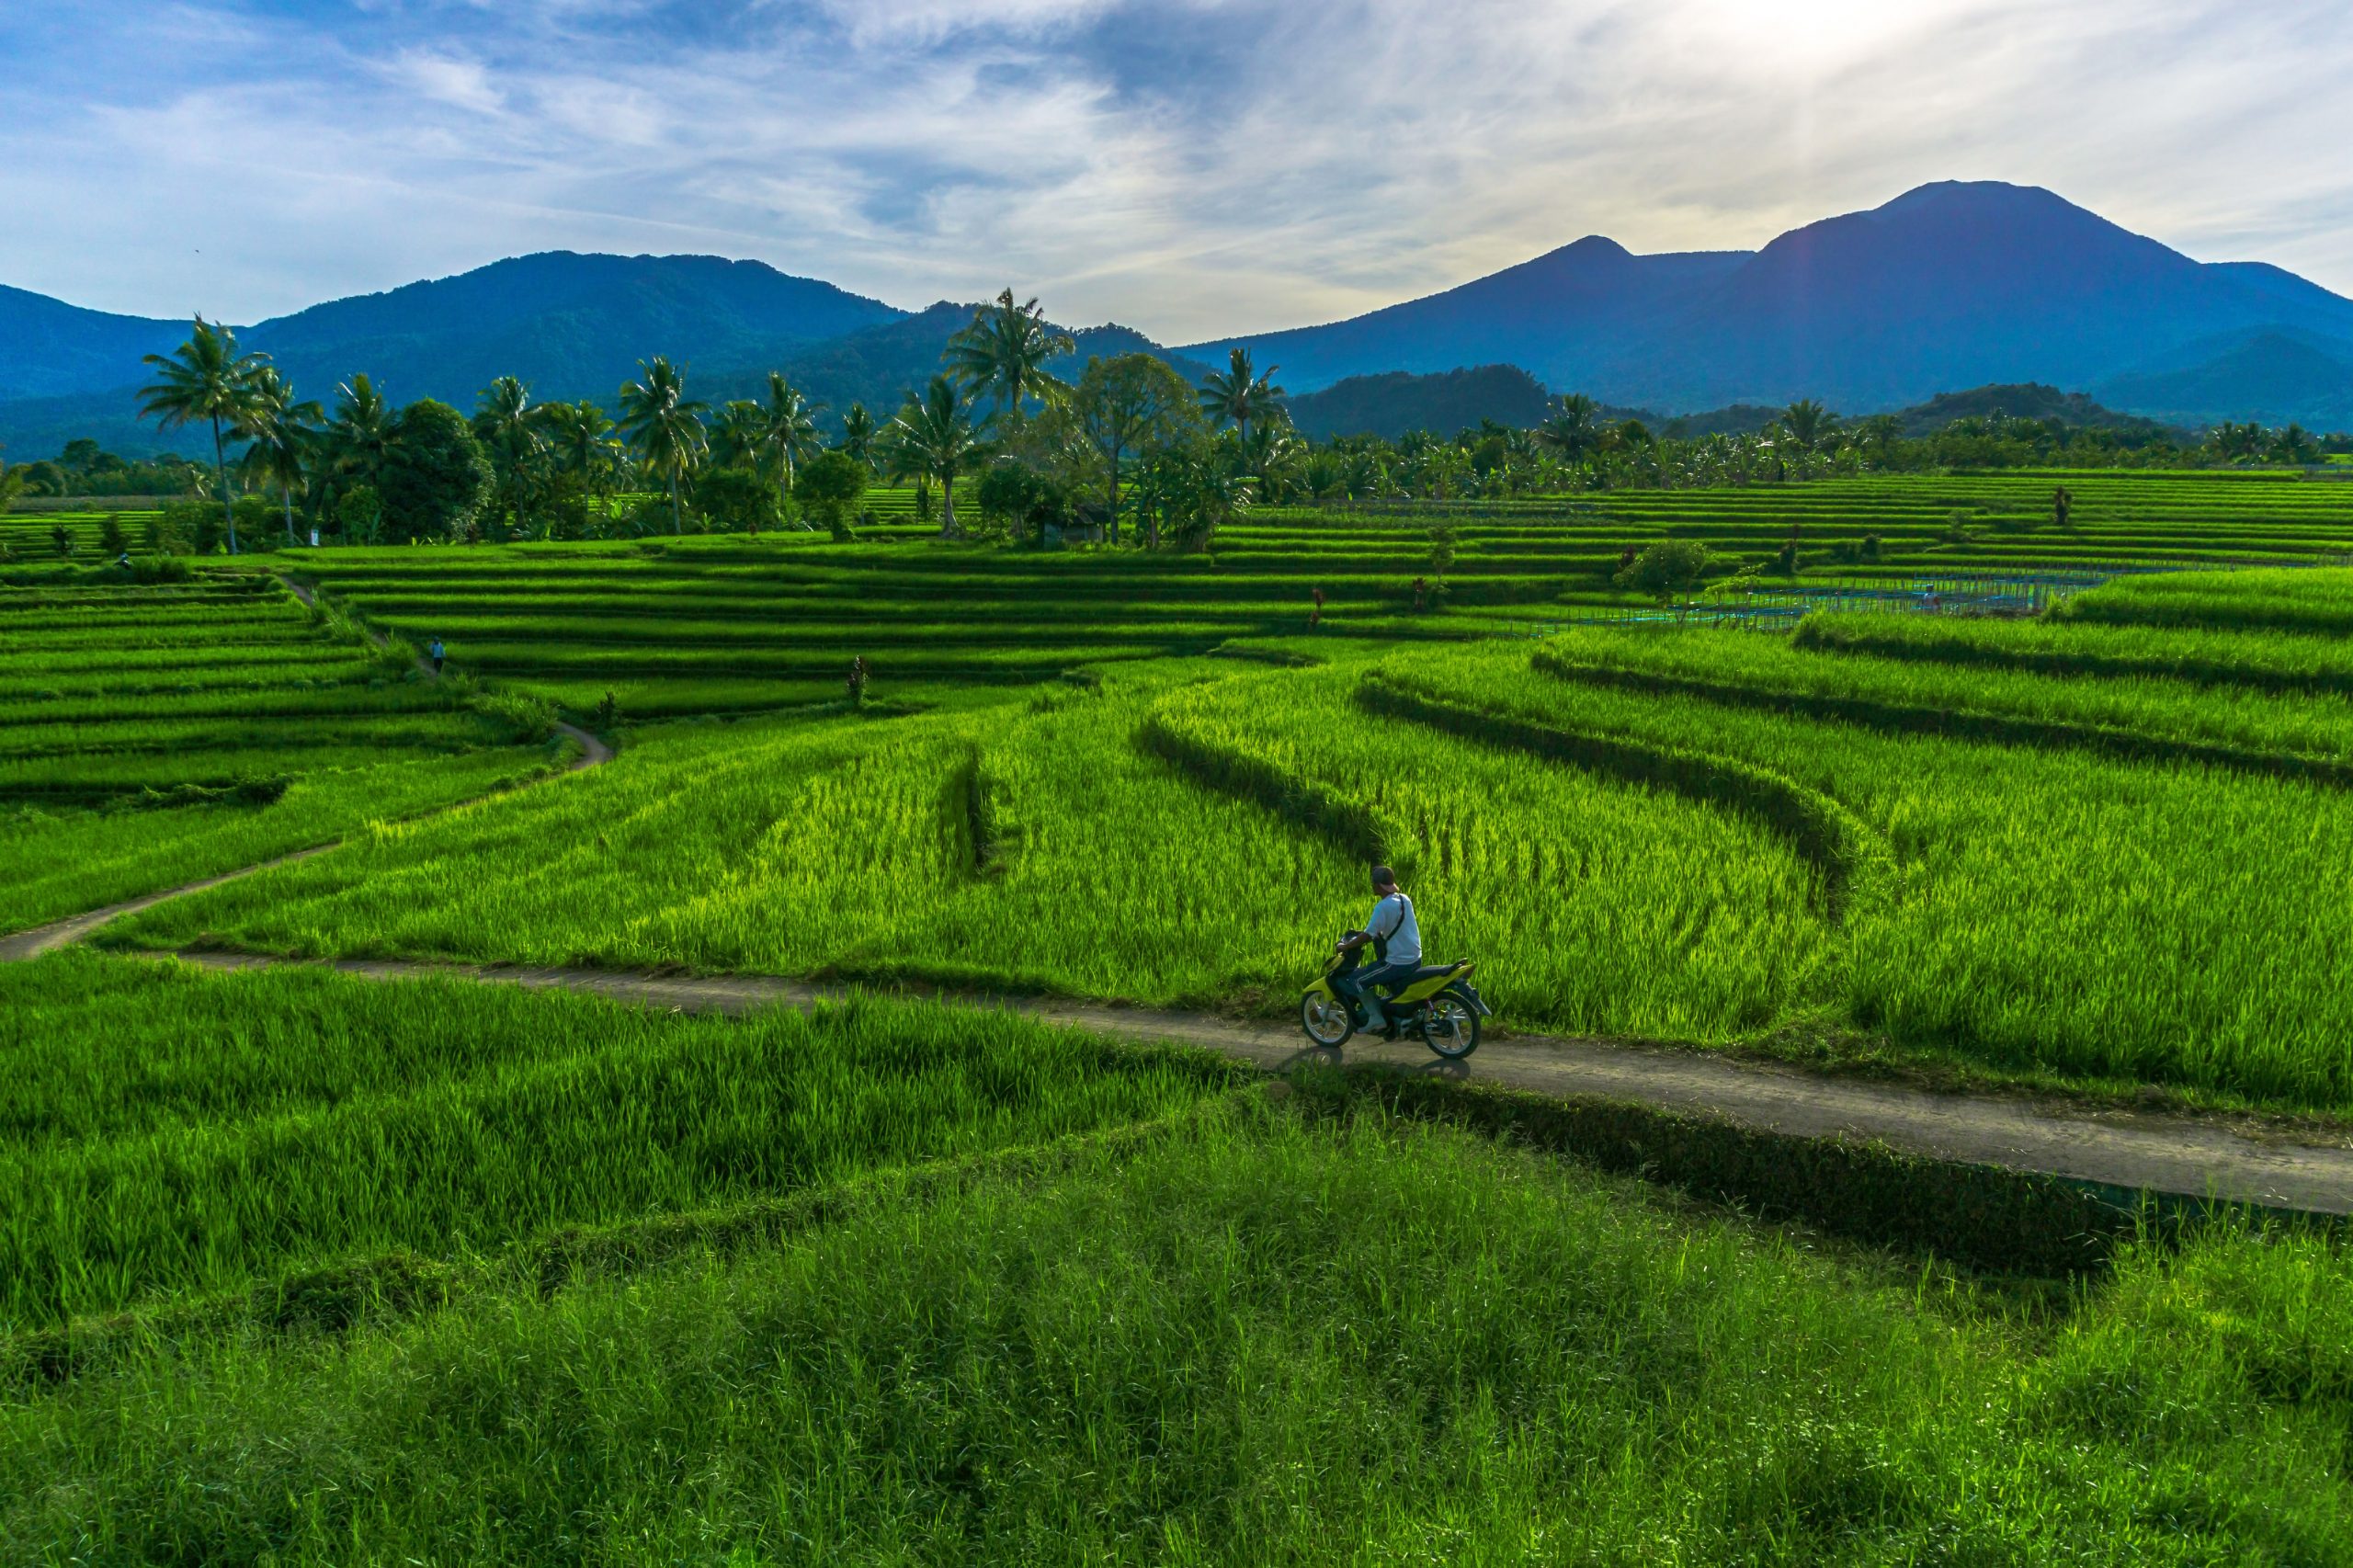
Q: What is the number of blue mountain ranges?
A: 2